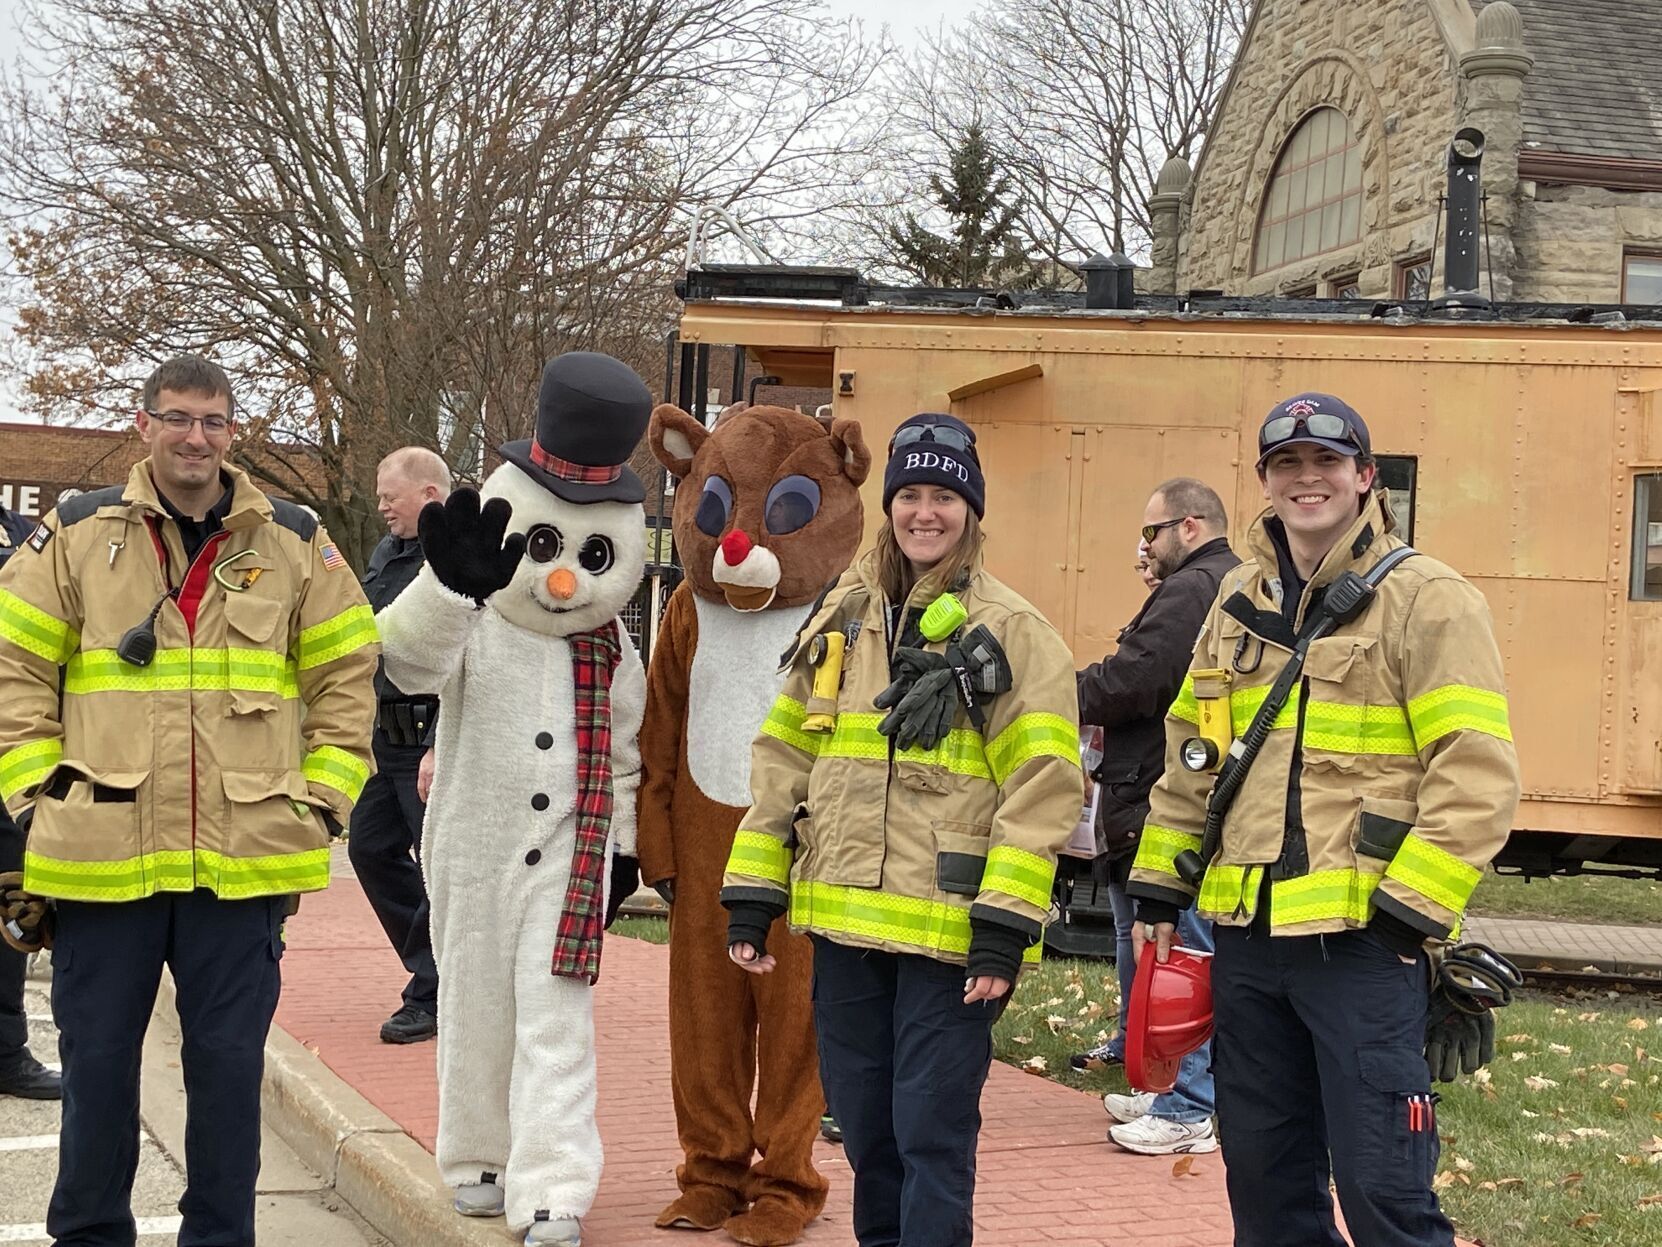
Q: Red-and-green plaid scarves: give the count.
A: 1